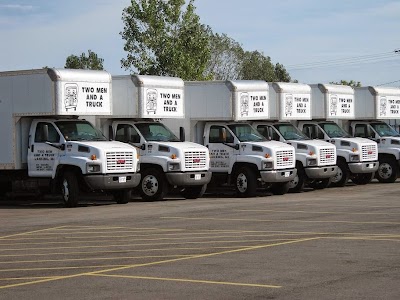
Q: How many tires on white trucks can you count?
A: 11